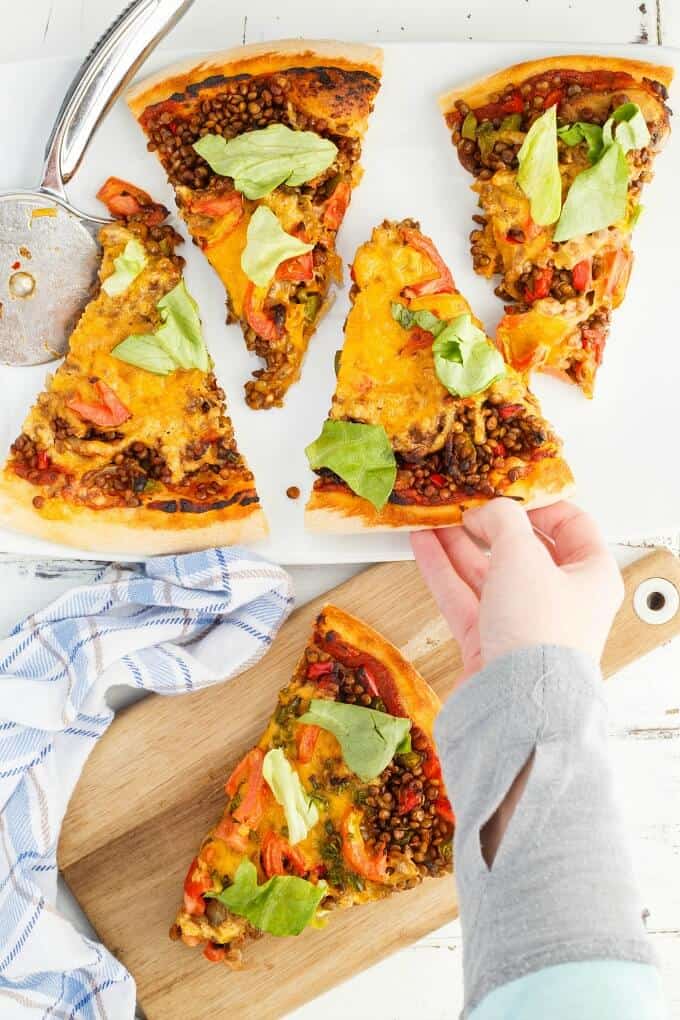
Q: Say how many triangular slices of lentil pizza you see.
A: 5